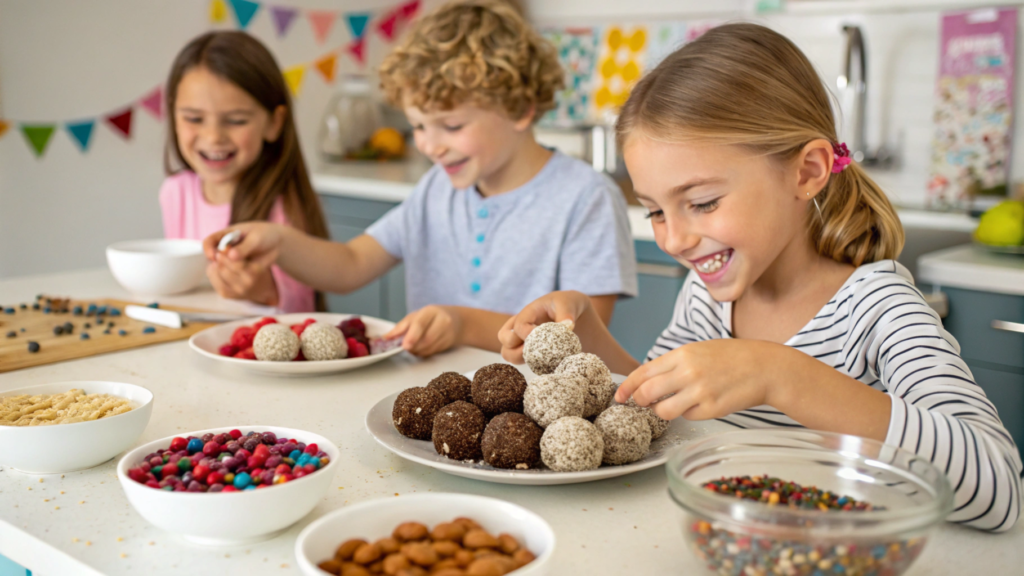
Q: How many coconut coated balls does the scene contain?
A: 8